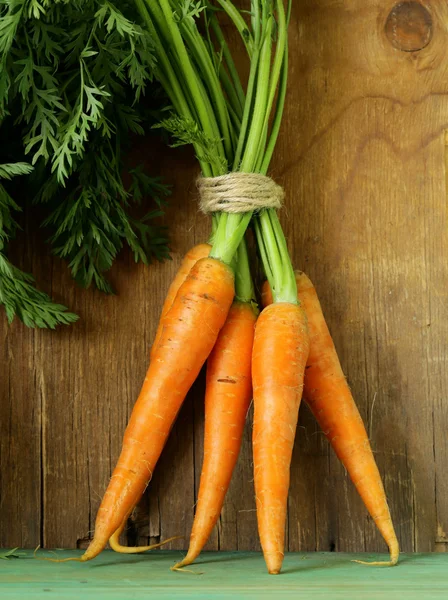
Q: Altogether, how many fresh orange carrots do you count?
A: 5